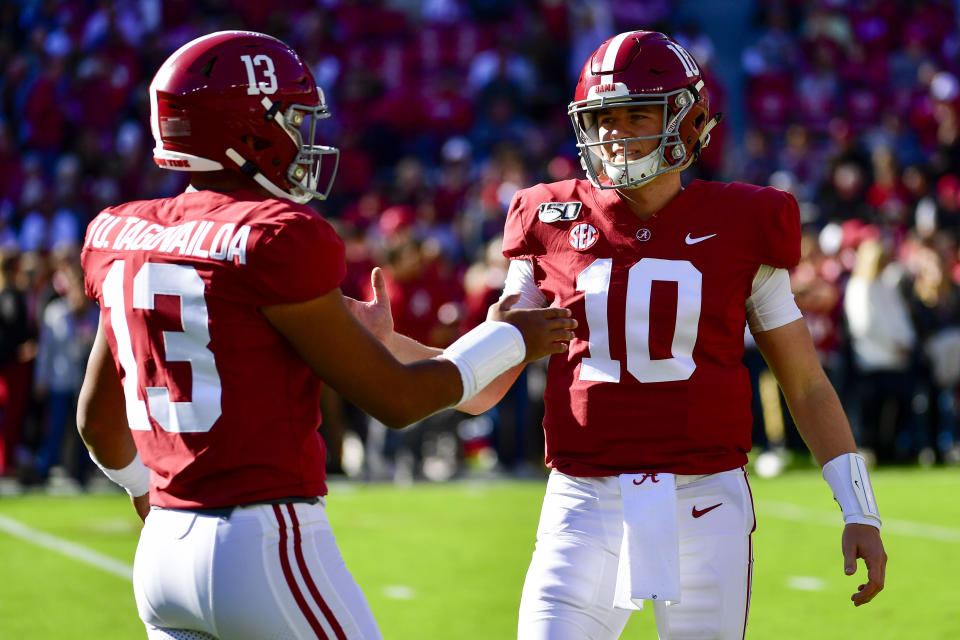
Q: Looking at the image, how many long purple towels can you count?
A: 0